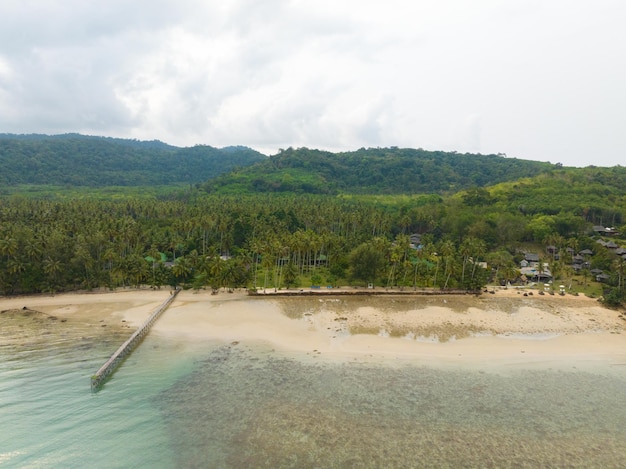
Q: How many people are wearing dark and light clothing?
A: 0